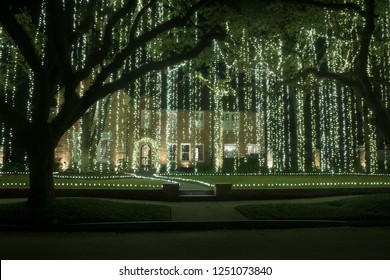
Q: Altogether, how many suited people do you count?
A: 0